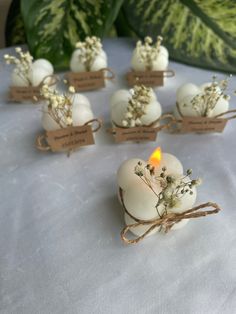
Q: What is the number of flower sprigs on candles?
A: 7